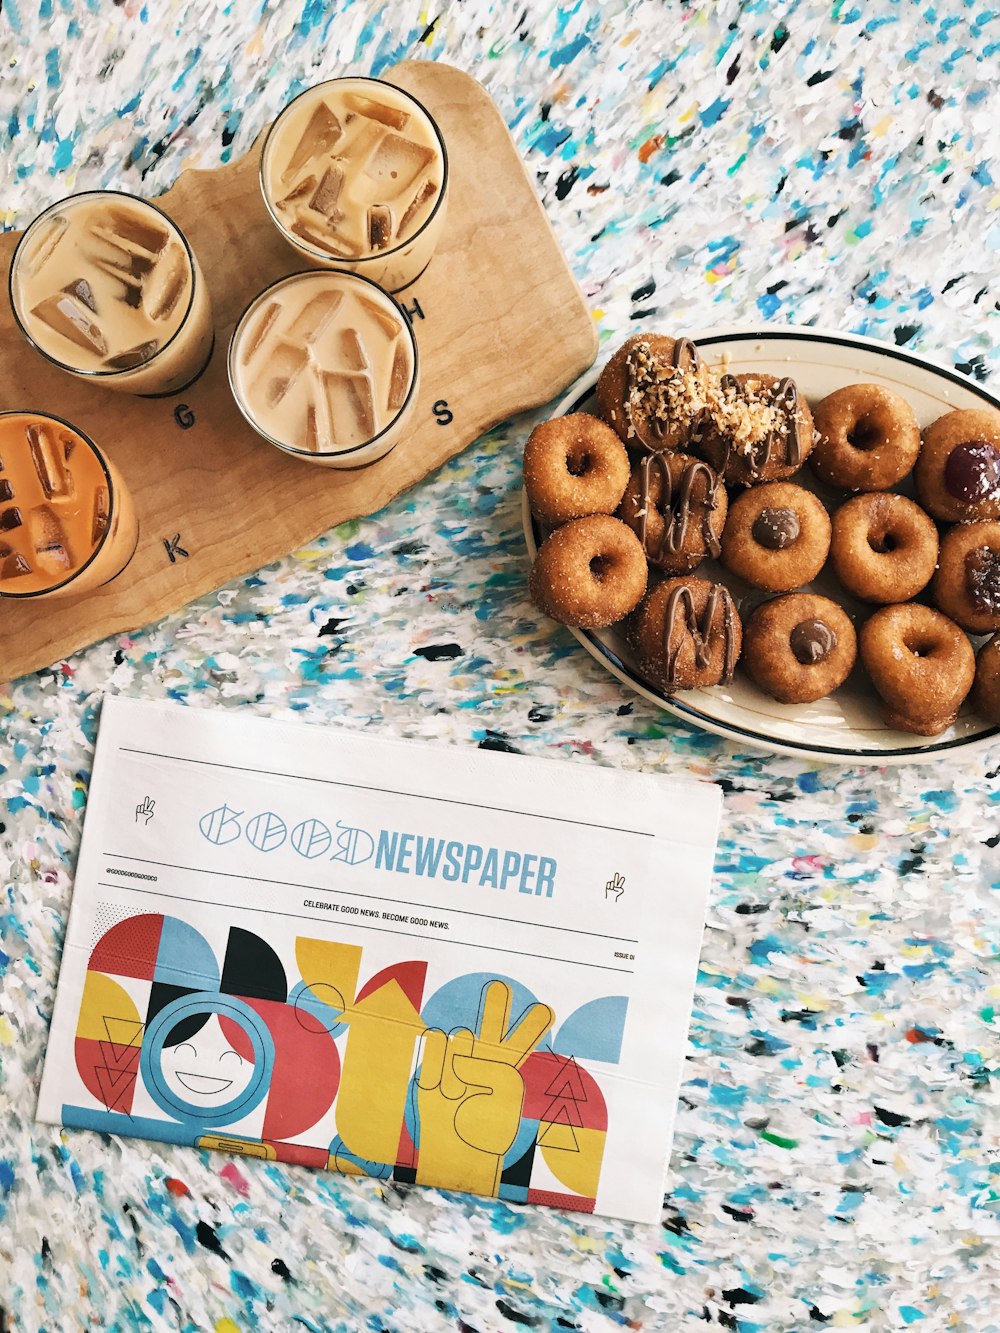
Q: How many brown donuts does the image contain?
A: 14